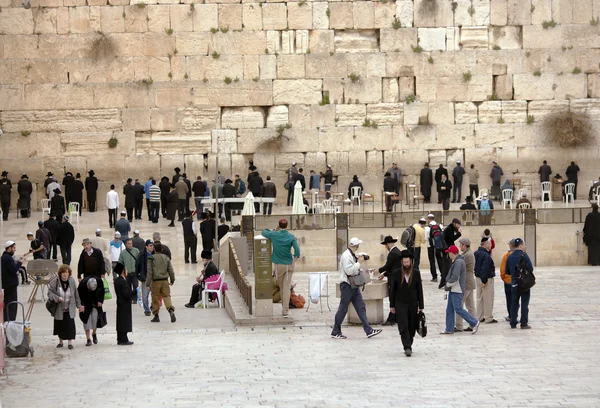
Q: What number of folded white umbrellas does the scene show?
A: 2